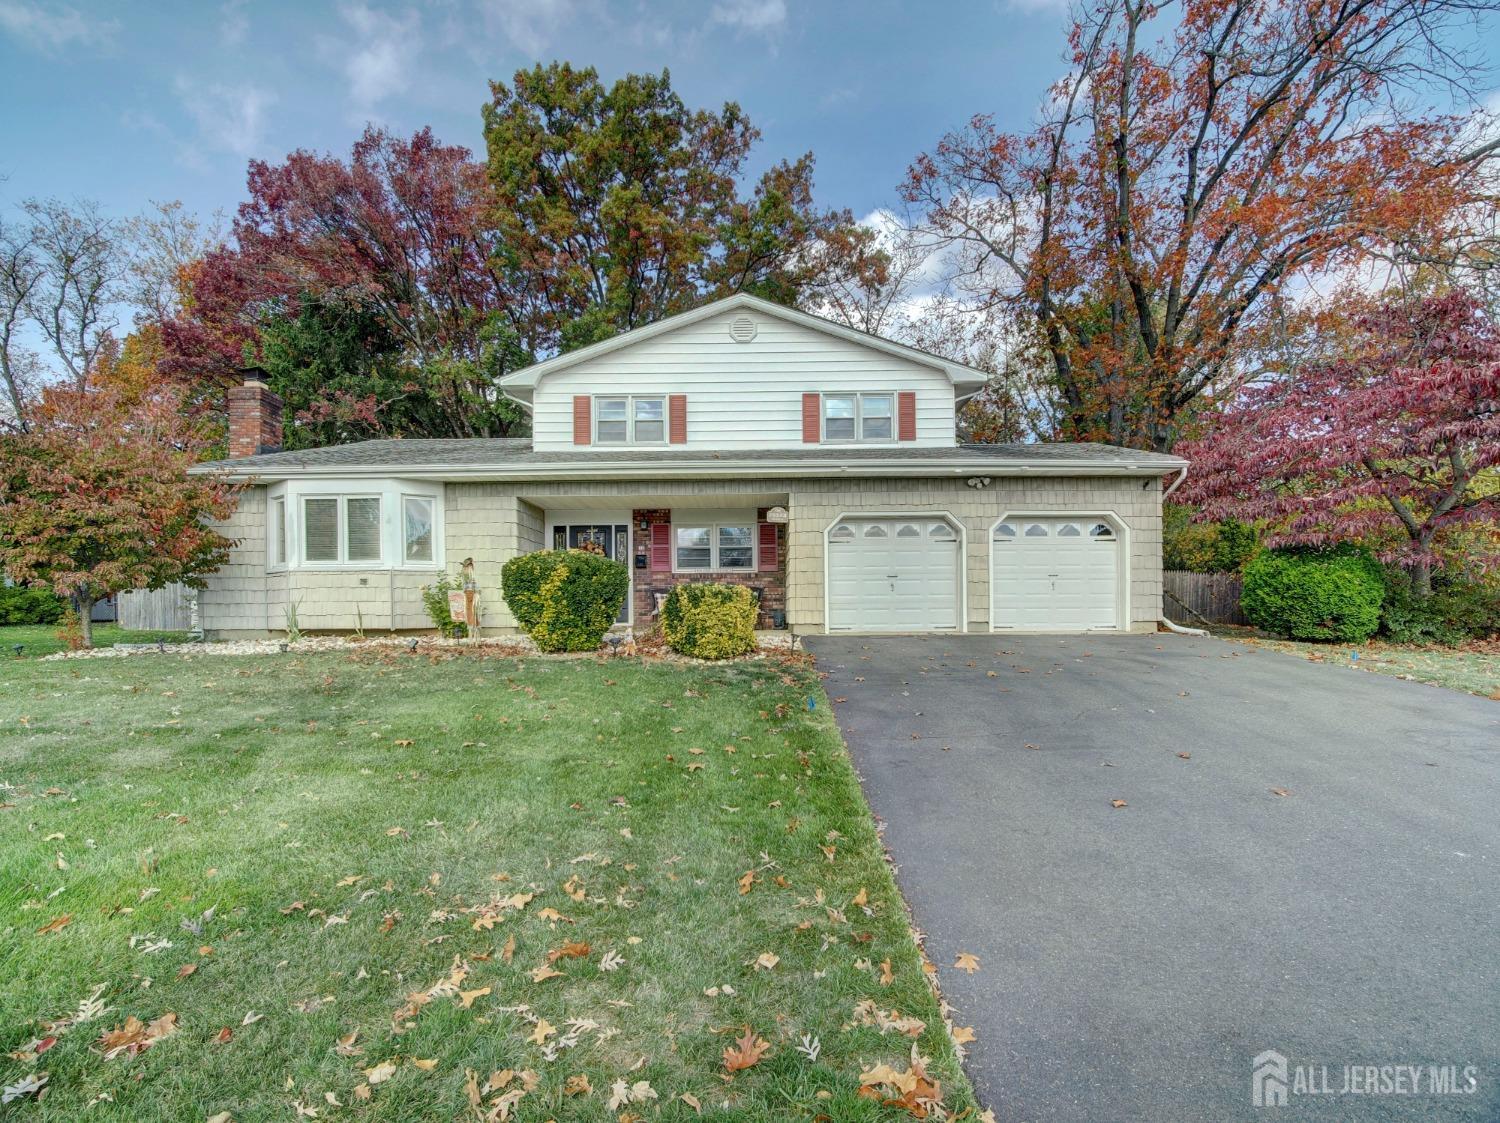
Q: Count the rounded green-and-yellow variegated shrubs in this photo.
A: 2